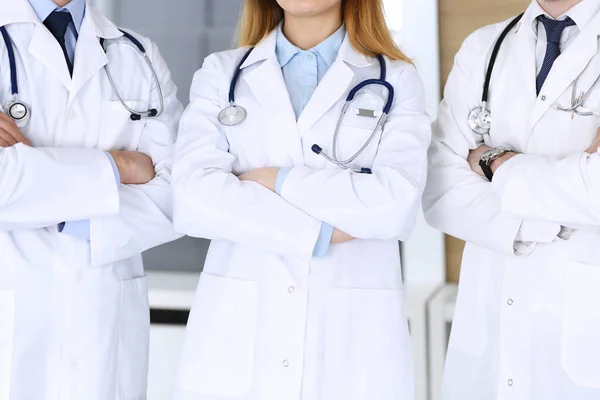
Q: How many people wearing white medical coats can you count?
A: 3